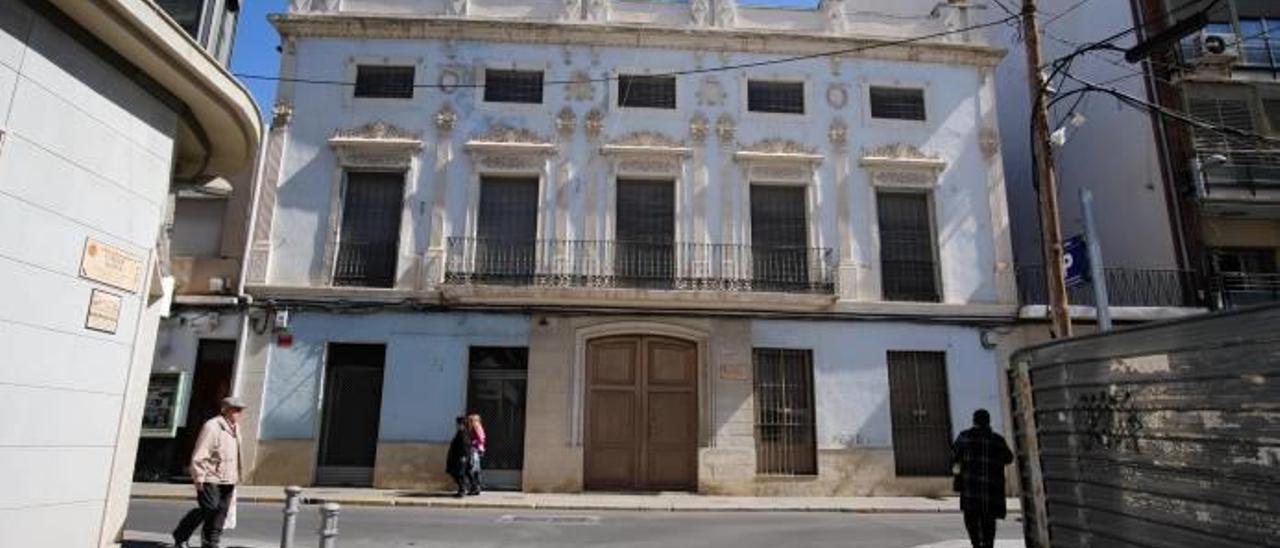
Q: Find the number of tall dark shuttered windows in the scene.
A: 5